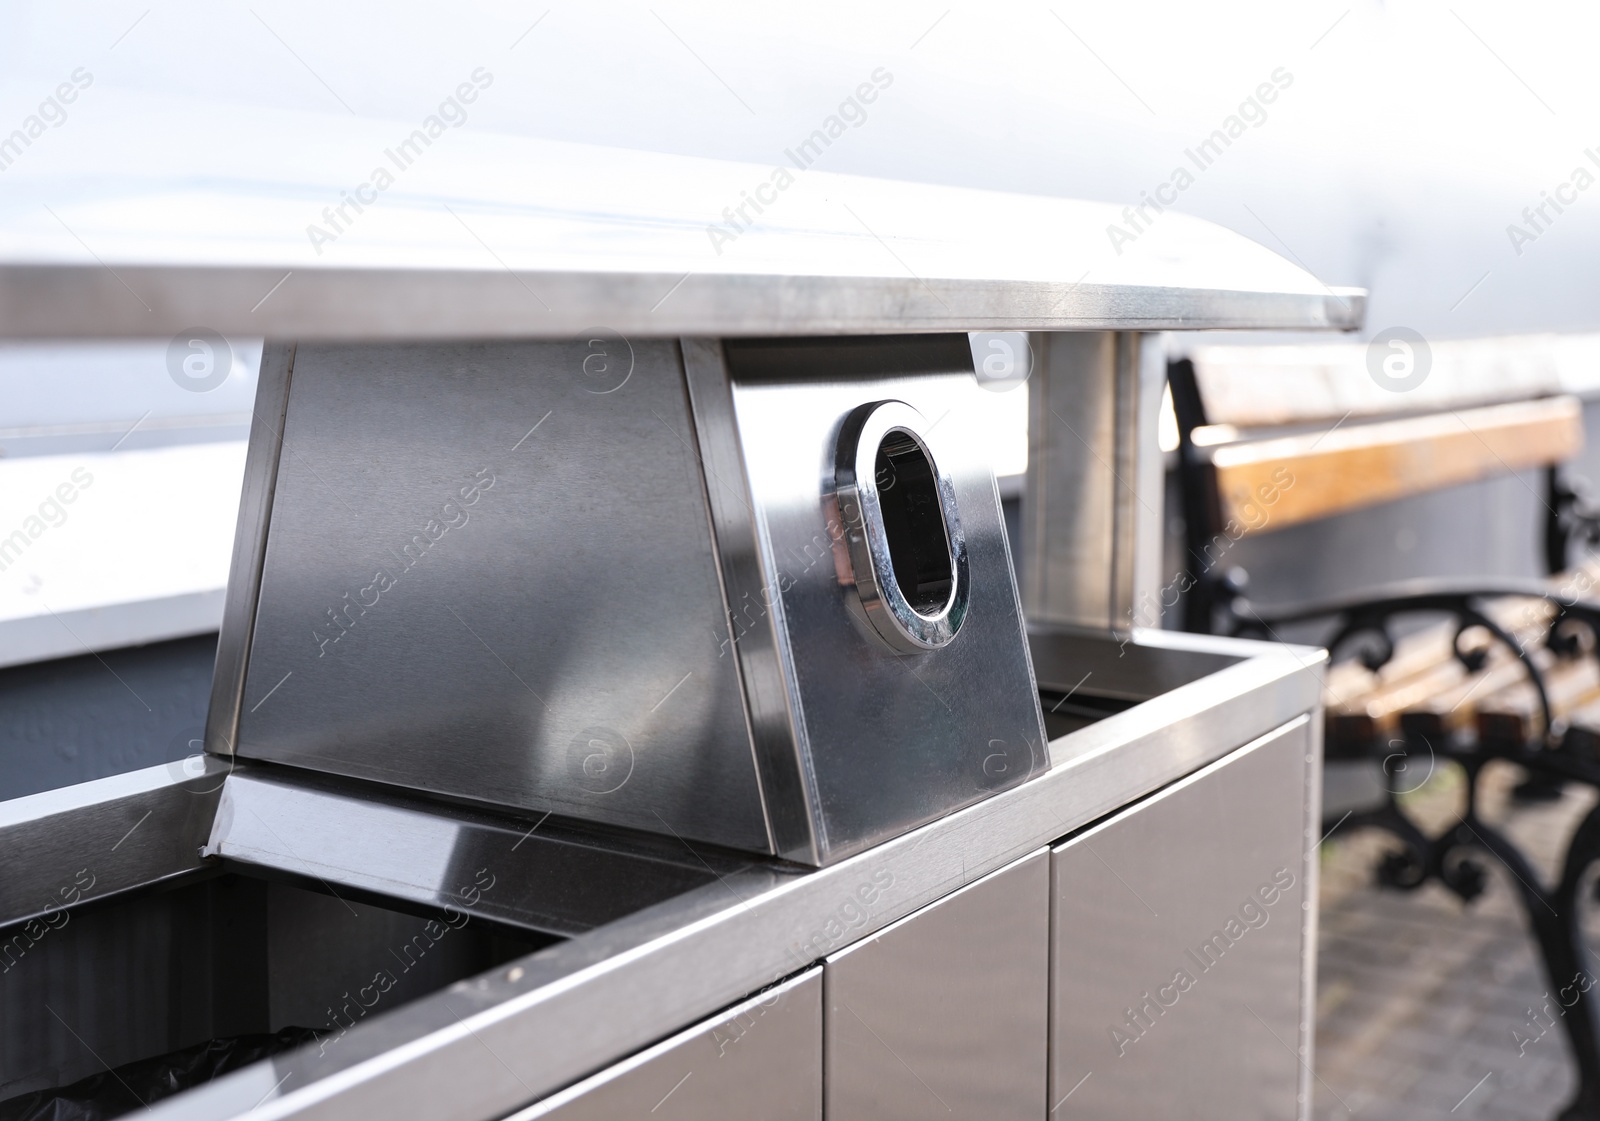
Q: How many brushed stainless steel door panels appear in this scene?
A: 3